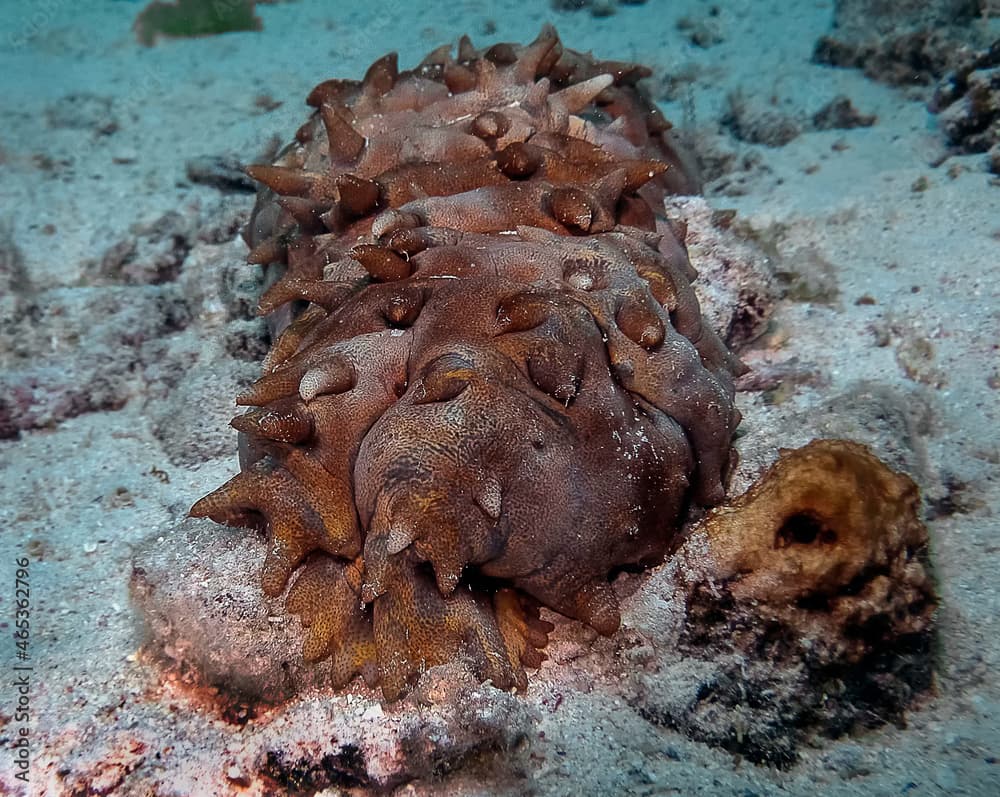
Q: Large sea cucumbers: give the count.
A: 1